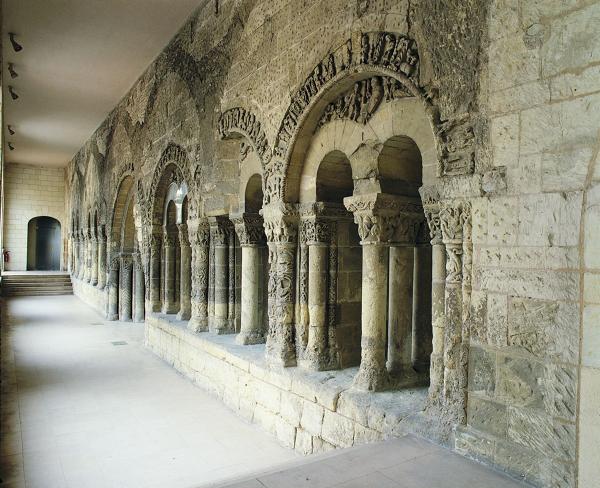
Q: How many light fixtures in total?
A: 5